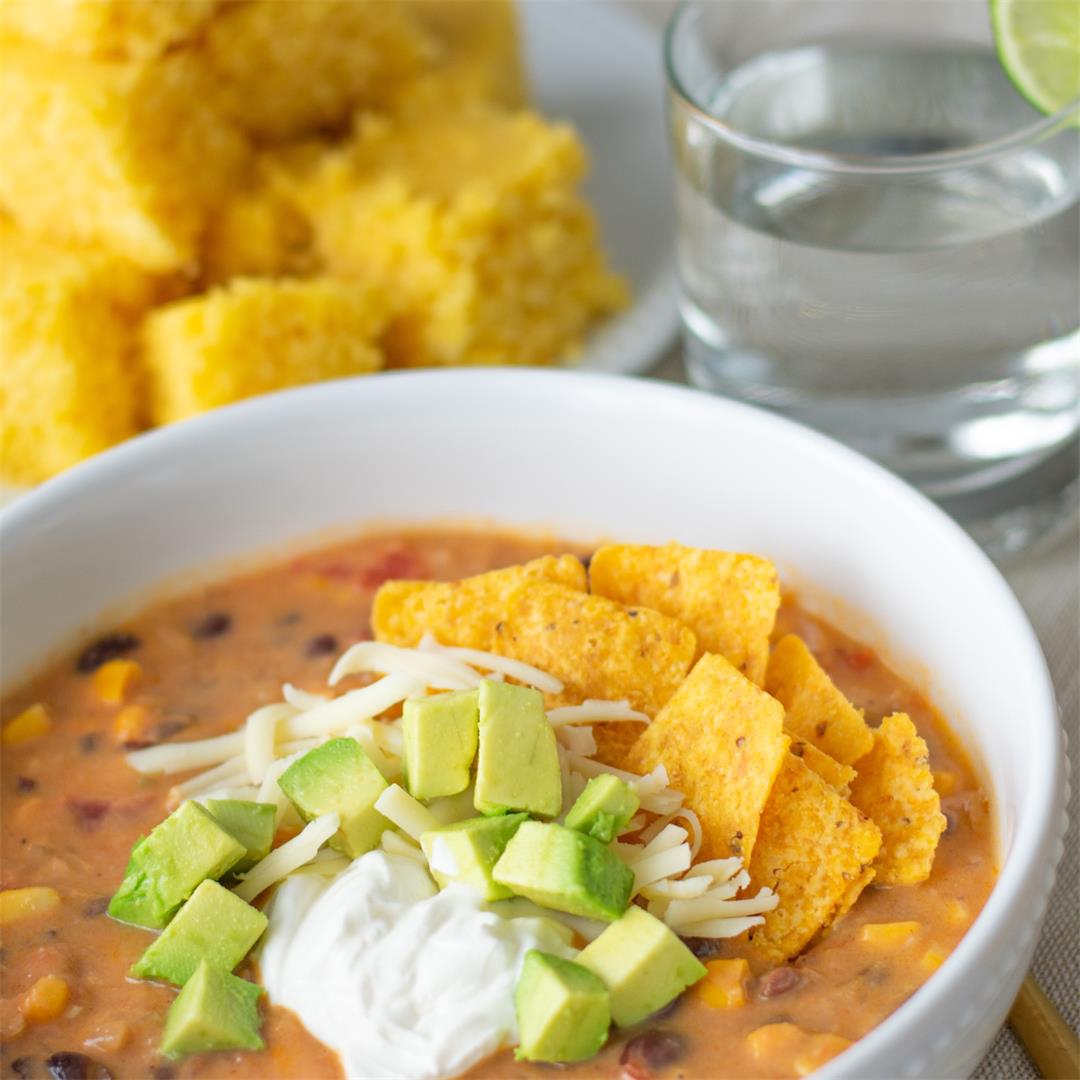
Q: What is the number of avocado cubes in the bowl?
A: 12